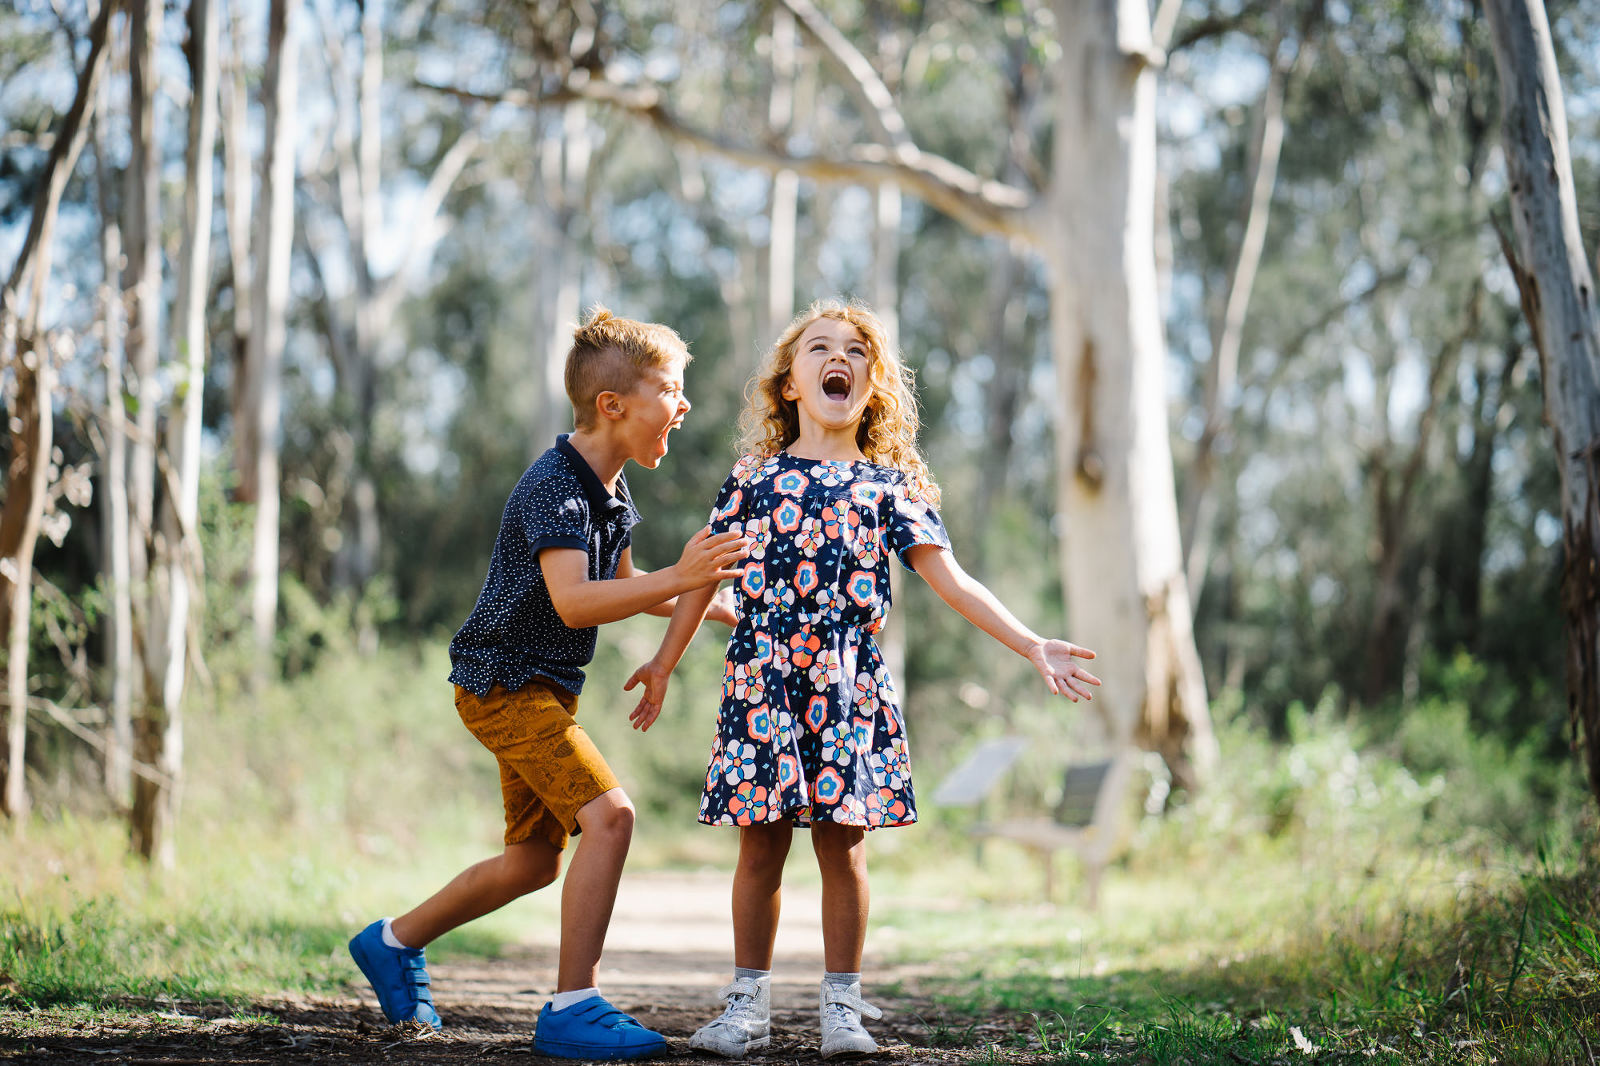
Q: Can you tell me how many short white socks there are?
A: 2